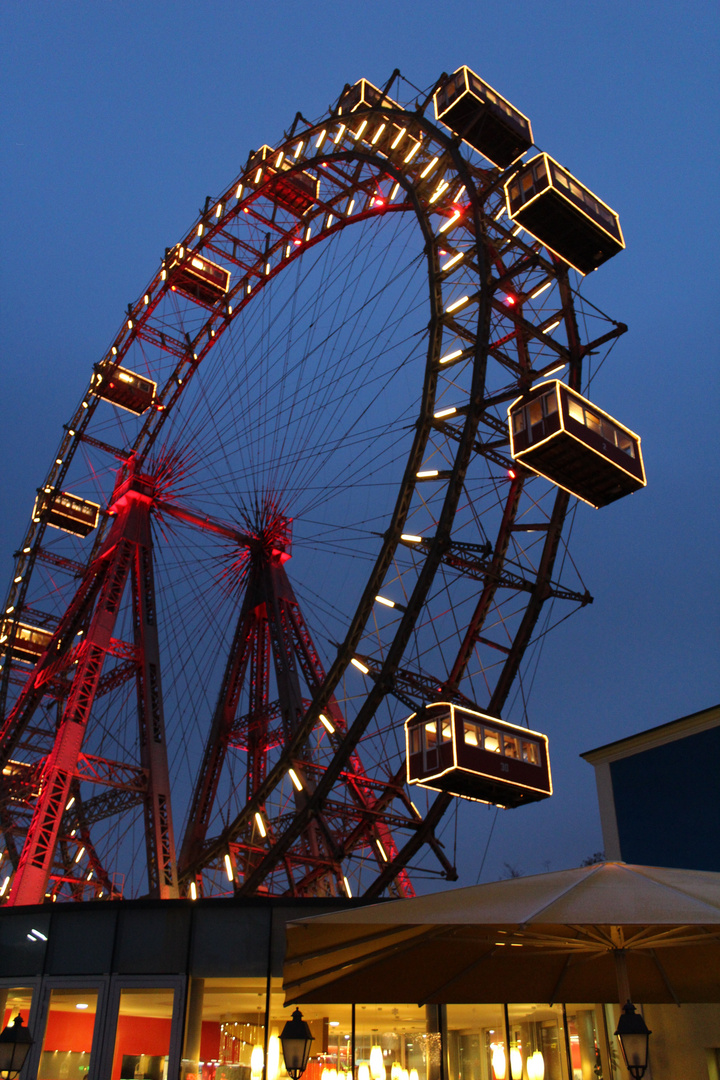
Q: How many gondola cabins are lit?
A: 11